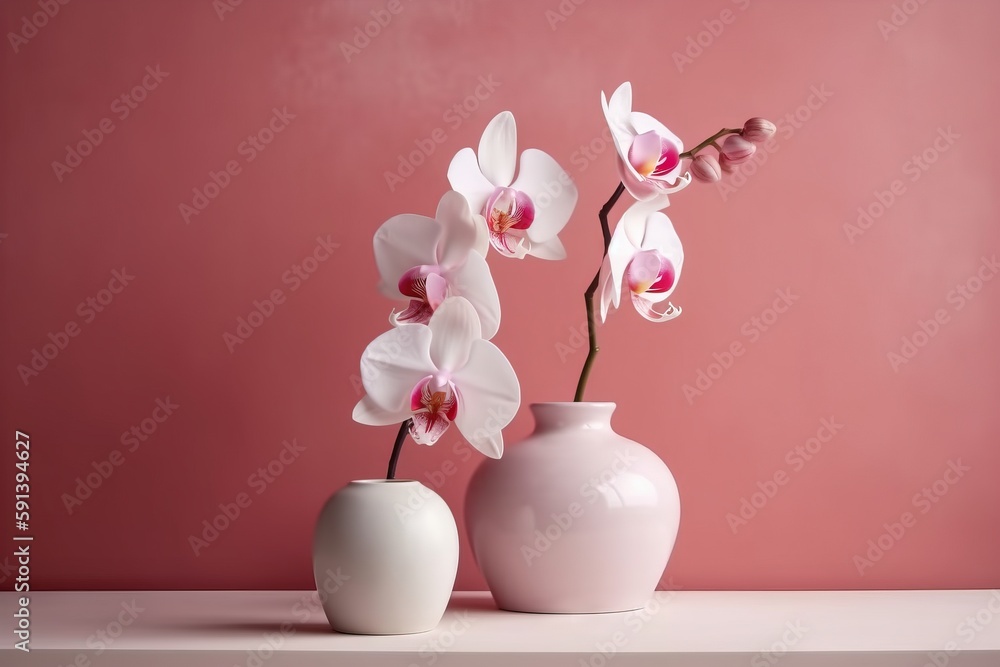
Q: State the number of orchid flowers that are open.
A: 5